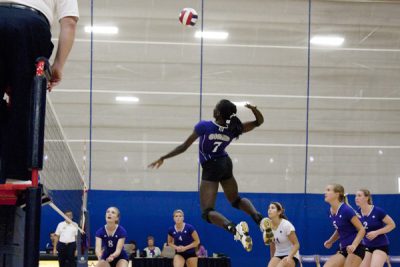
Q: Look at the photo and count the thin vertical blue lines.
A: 3